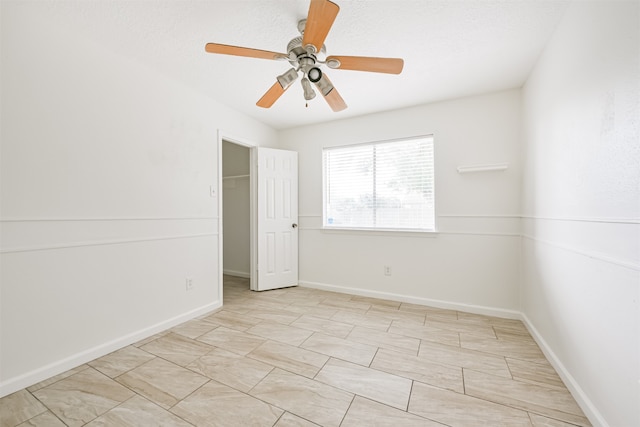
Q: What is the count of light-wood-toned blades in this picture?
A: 5